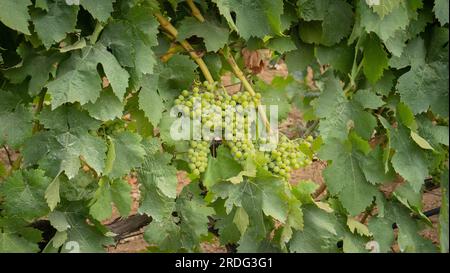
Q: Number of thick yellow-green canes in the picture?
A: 2